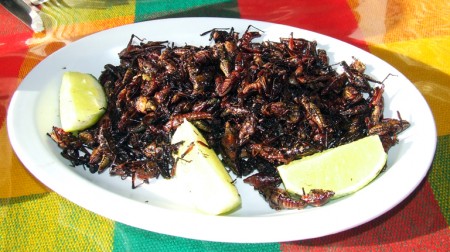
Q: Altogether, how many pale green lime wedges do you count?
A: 3